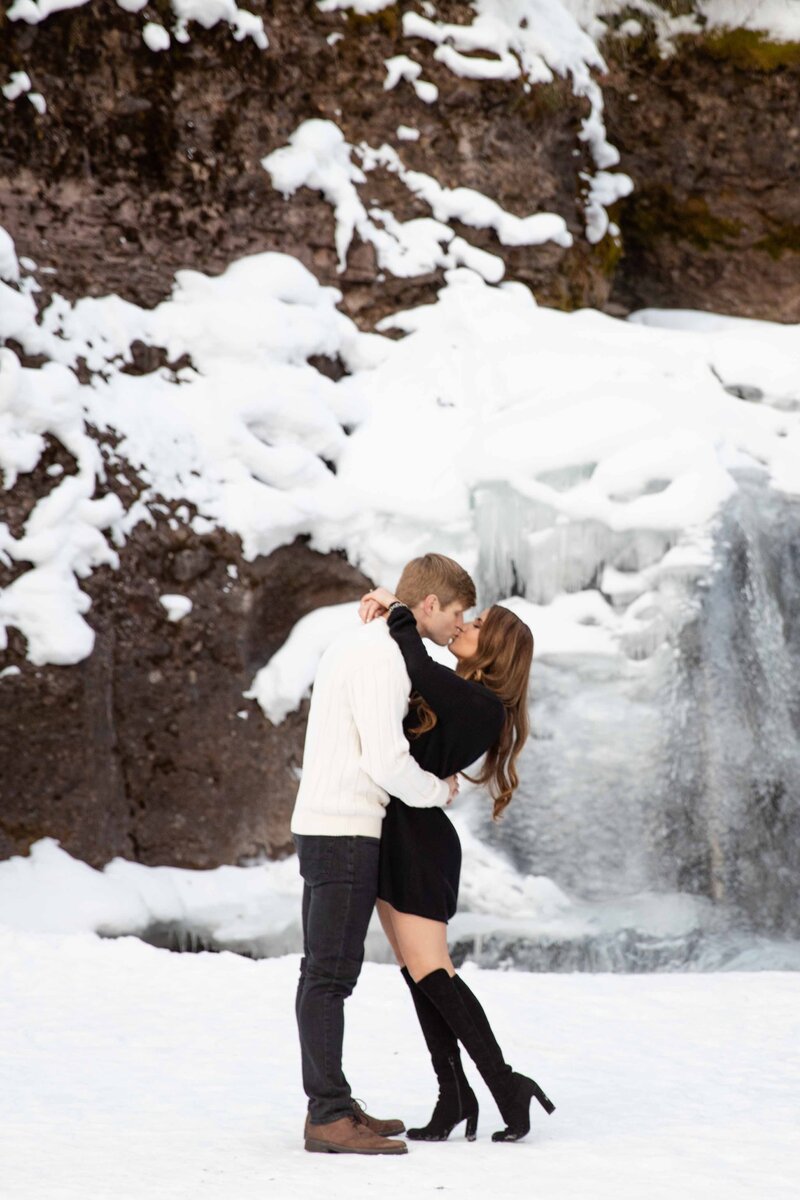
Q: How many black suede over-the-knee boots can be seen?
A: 2